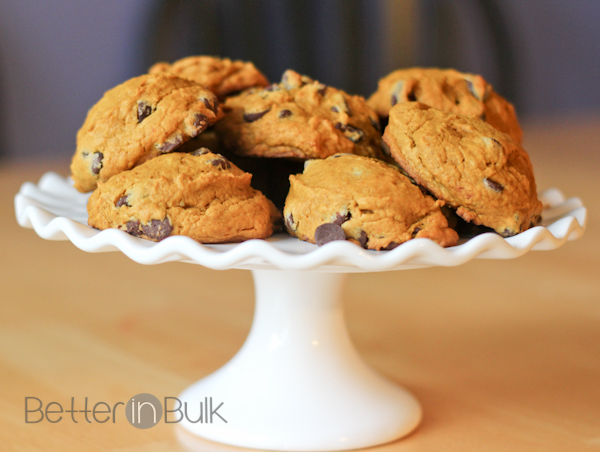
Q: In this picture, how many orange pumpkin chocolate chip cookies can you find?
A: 7